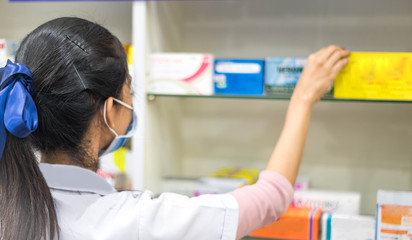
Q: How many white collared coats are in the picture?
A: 1